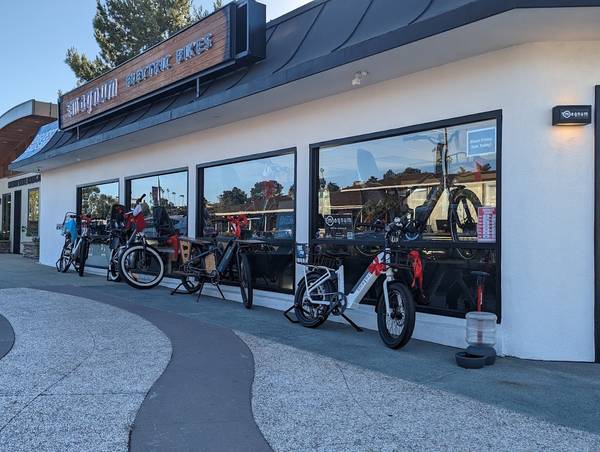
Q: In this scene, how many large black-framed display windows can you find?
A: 4